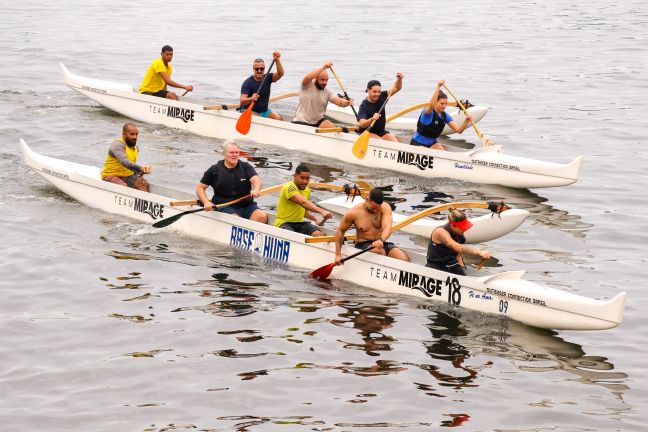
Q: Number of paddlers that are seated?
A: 10